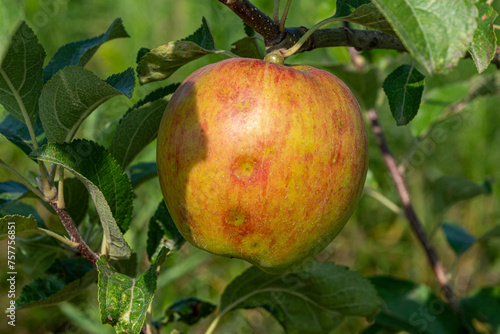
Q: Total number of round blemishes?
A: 2